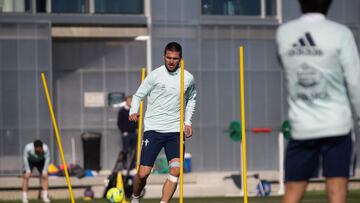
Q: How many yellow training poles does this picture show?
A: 4